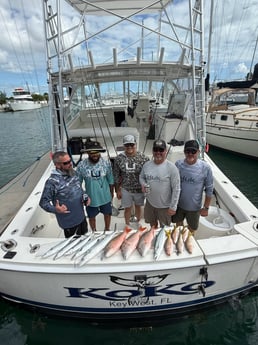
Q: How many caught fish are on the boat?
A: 14